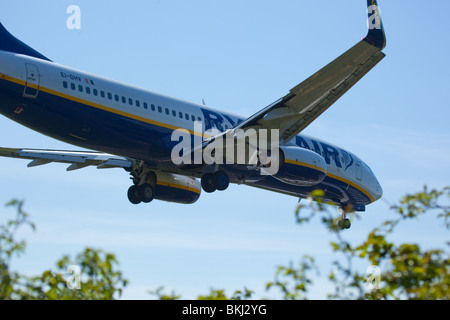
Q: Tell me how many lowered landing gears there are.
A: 3